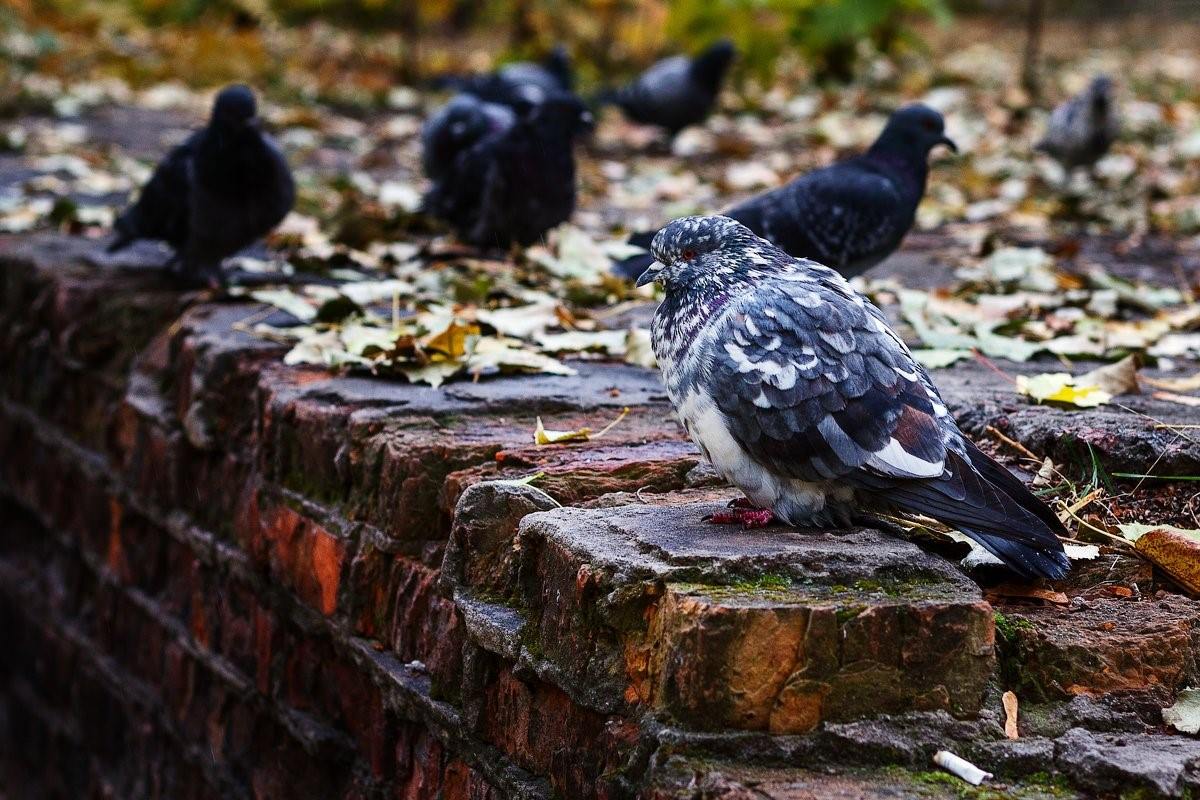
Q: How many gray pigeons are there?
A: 2